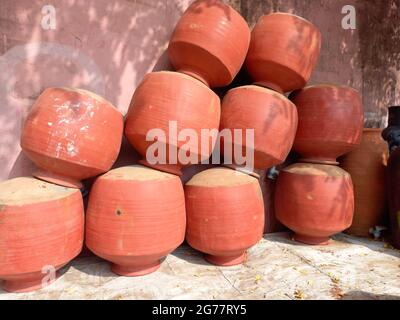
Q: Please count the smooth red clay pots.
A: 10